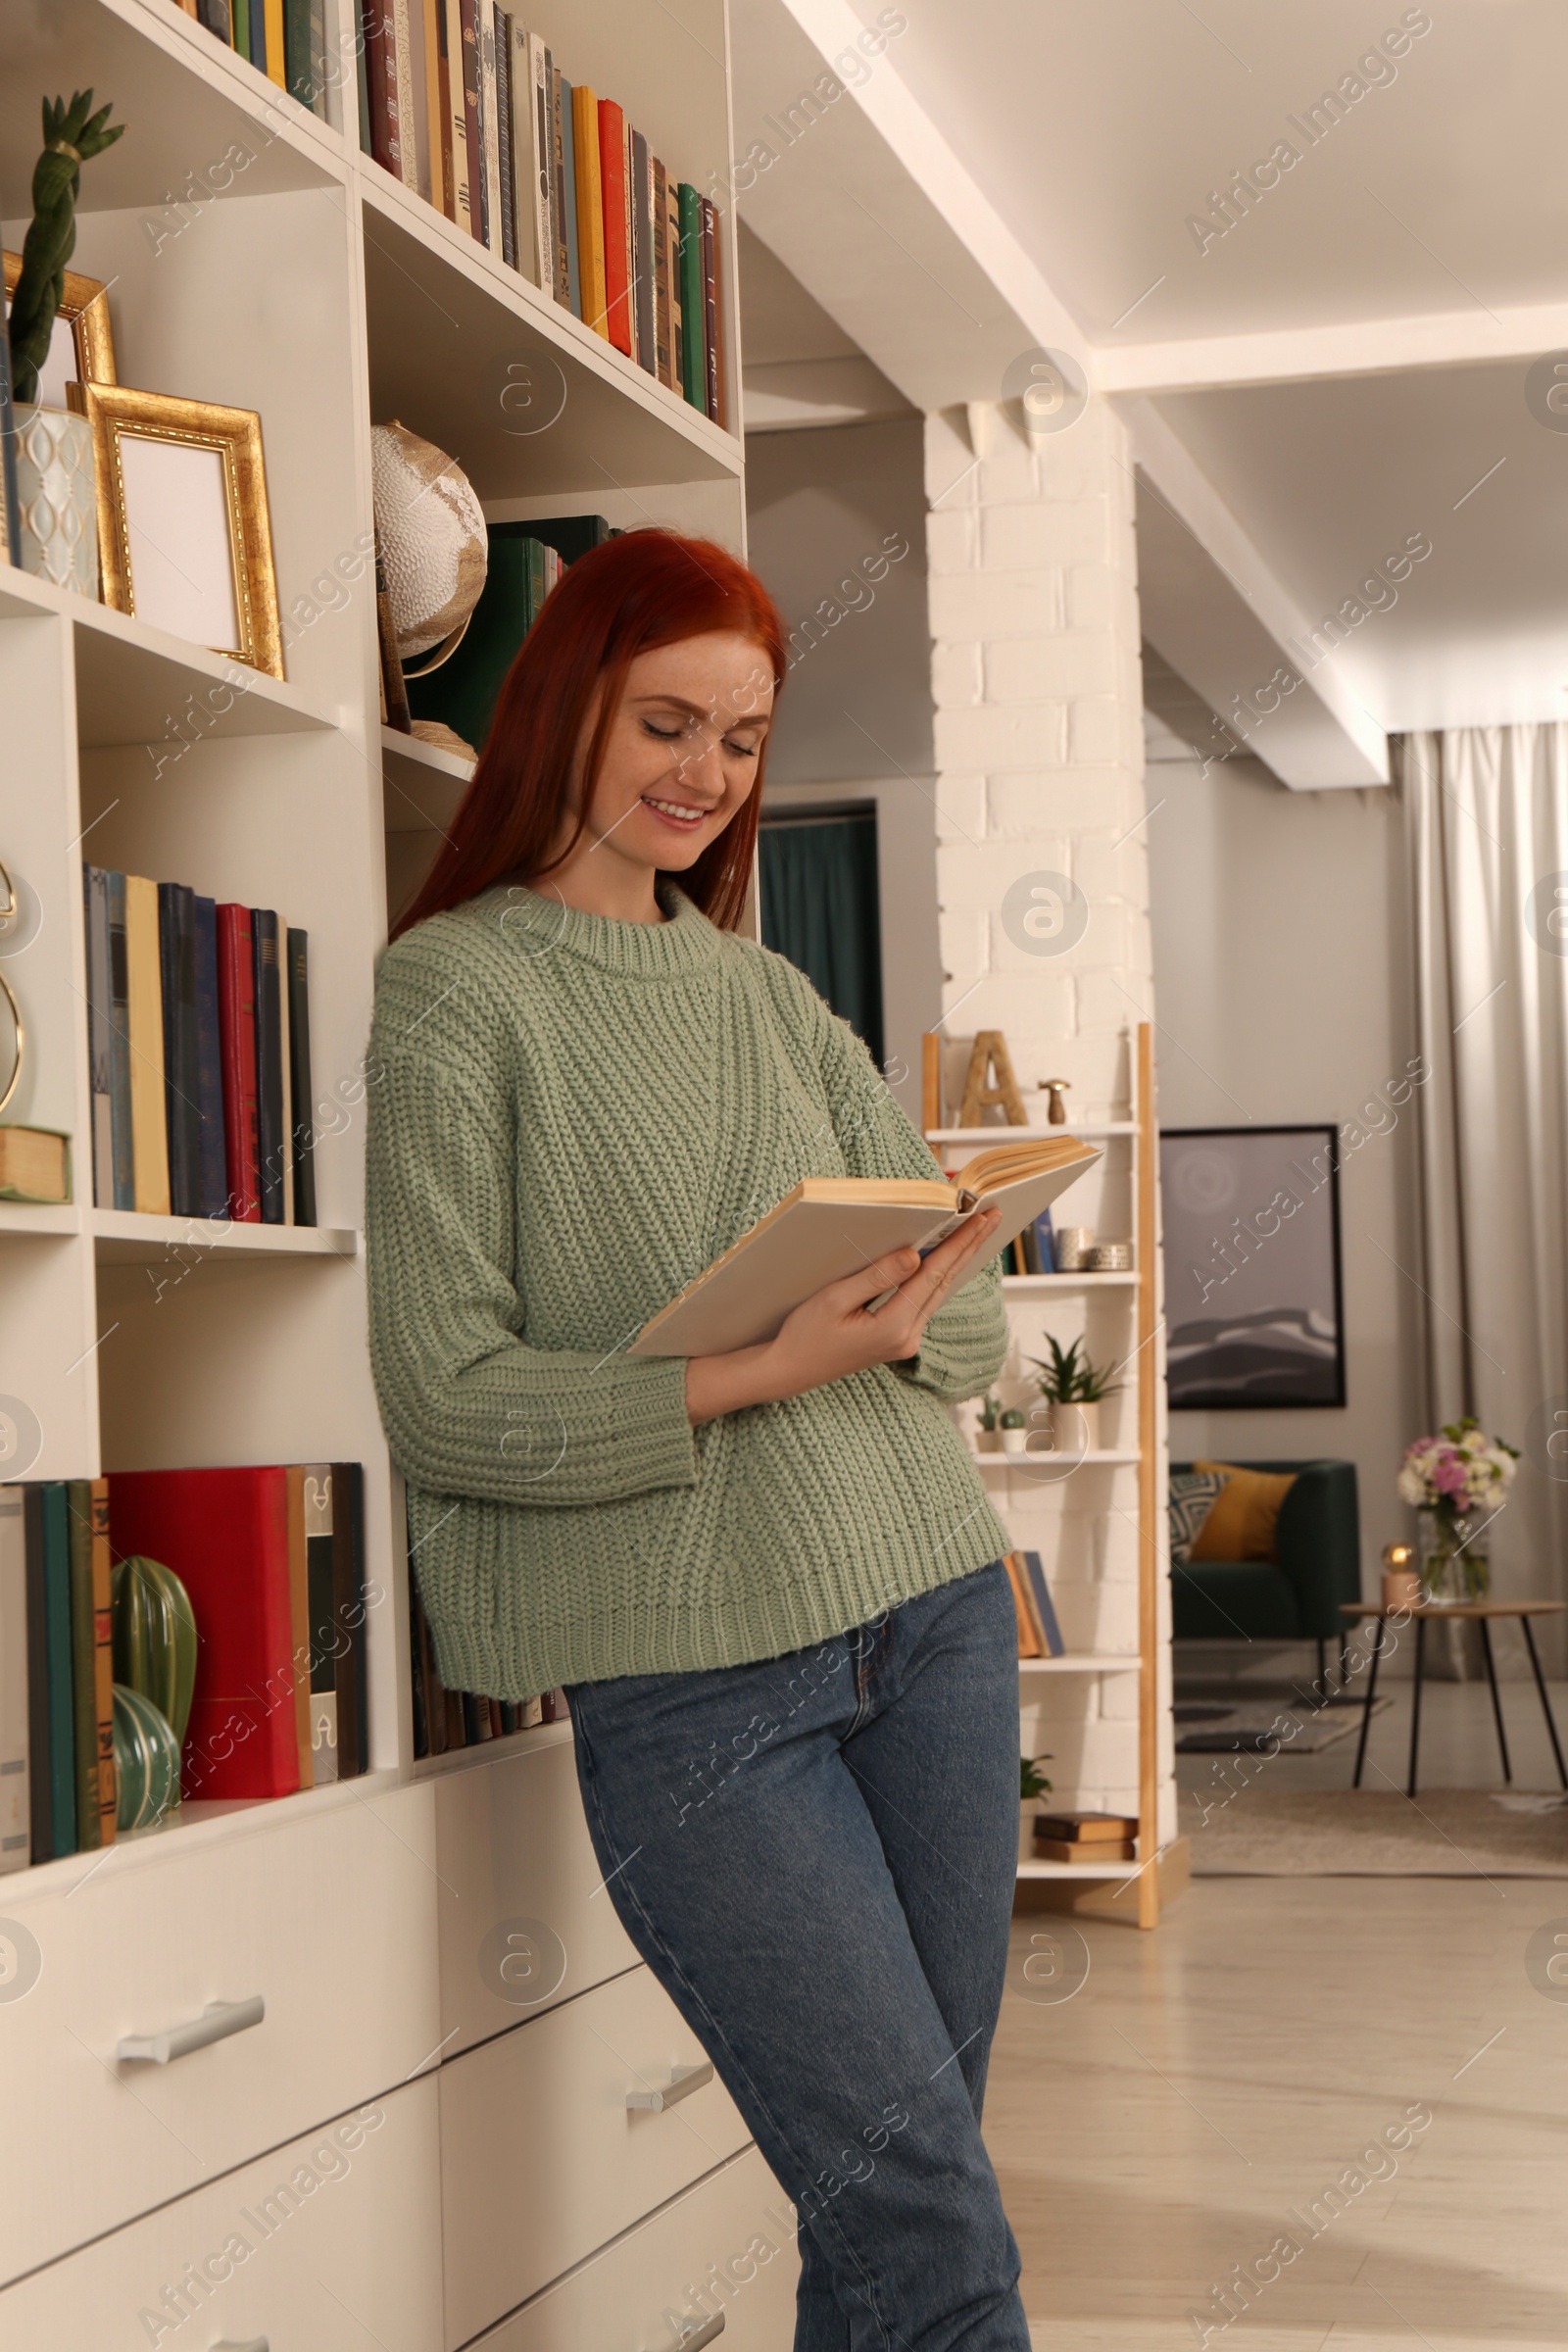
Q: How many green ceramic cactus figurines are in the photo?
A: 2